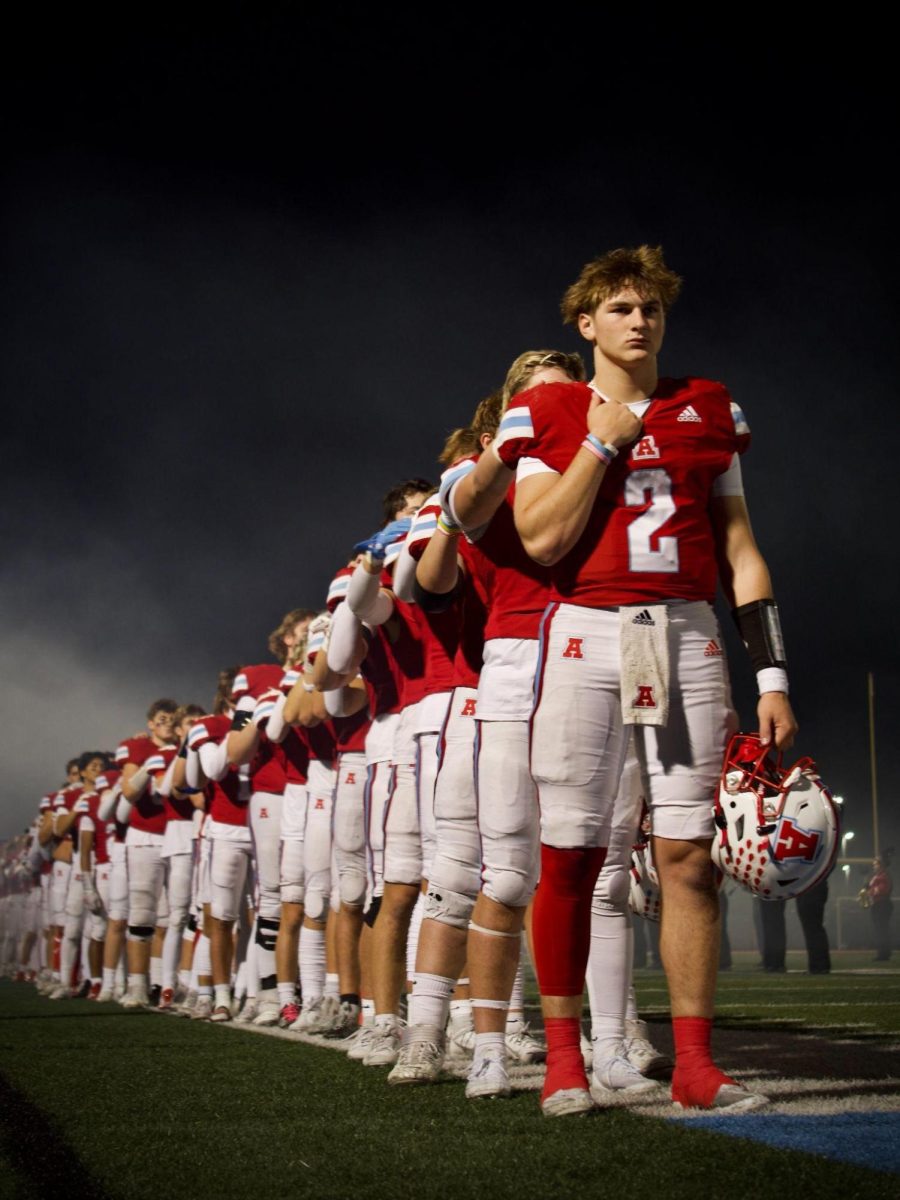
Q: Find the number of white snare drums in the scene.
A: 0